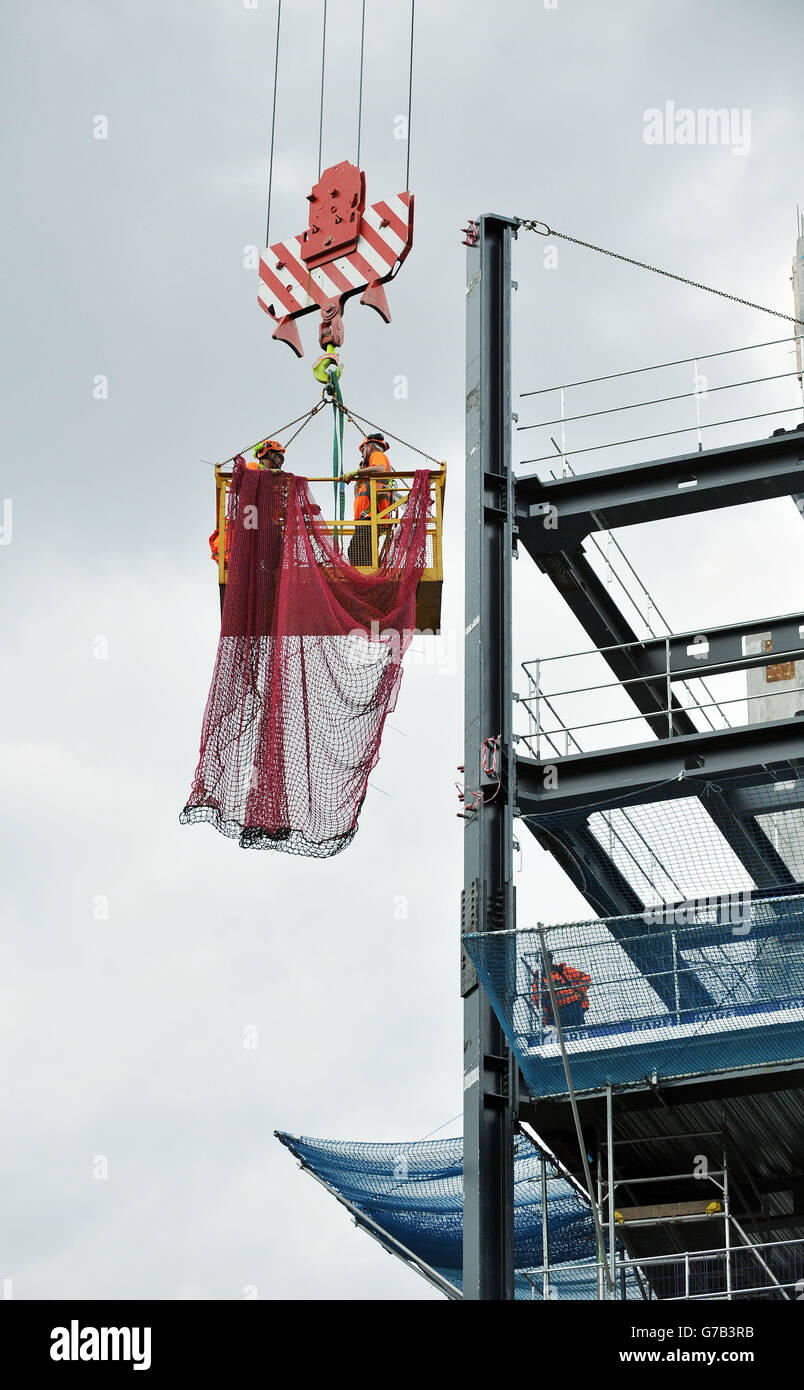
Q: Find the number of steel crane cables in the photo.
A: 4